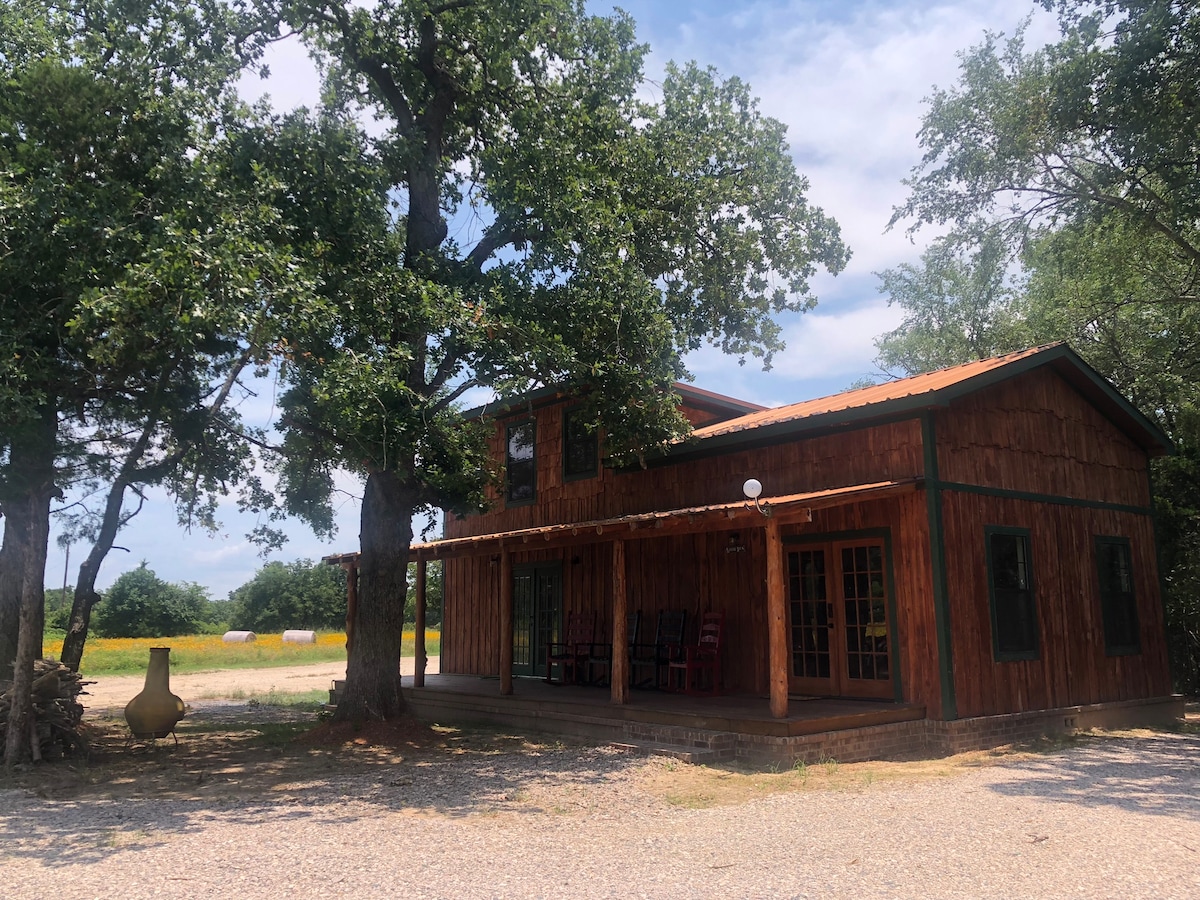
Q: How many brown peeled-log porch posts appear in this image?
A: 5